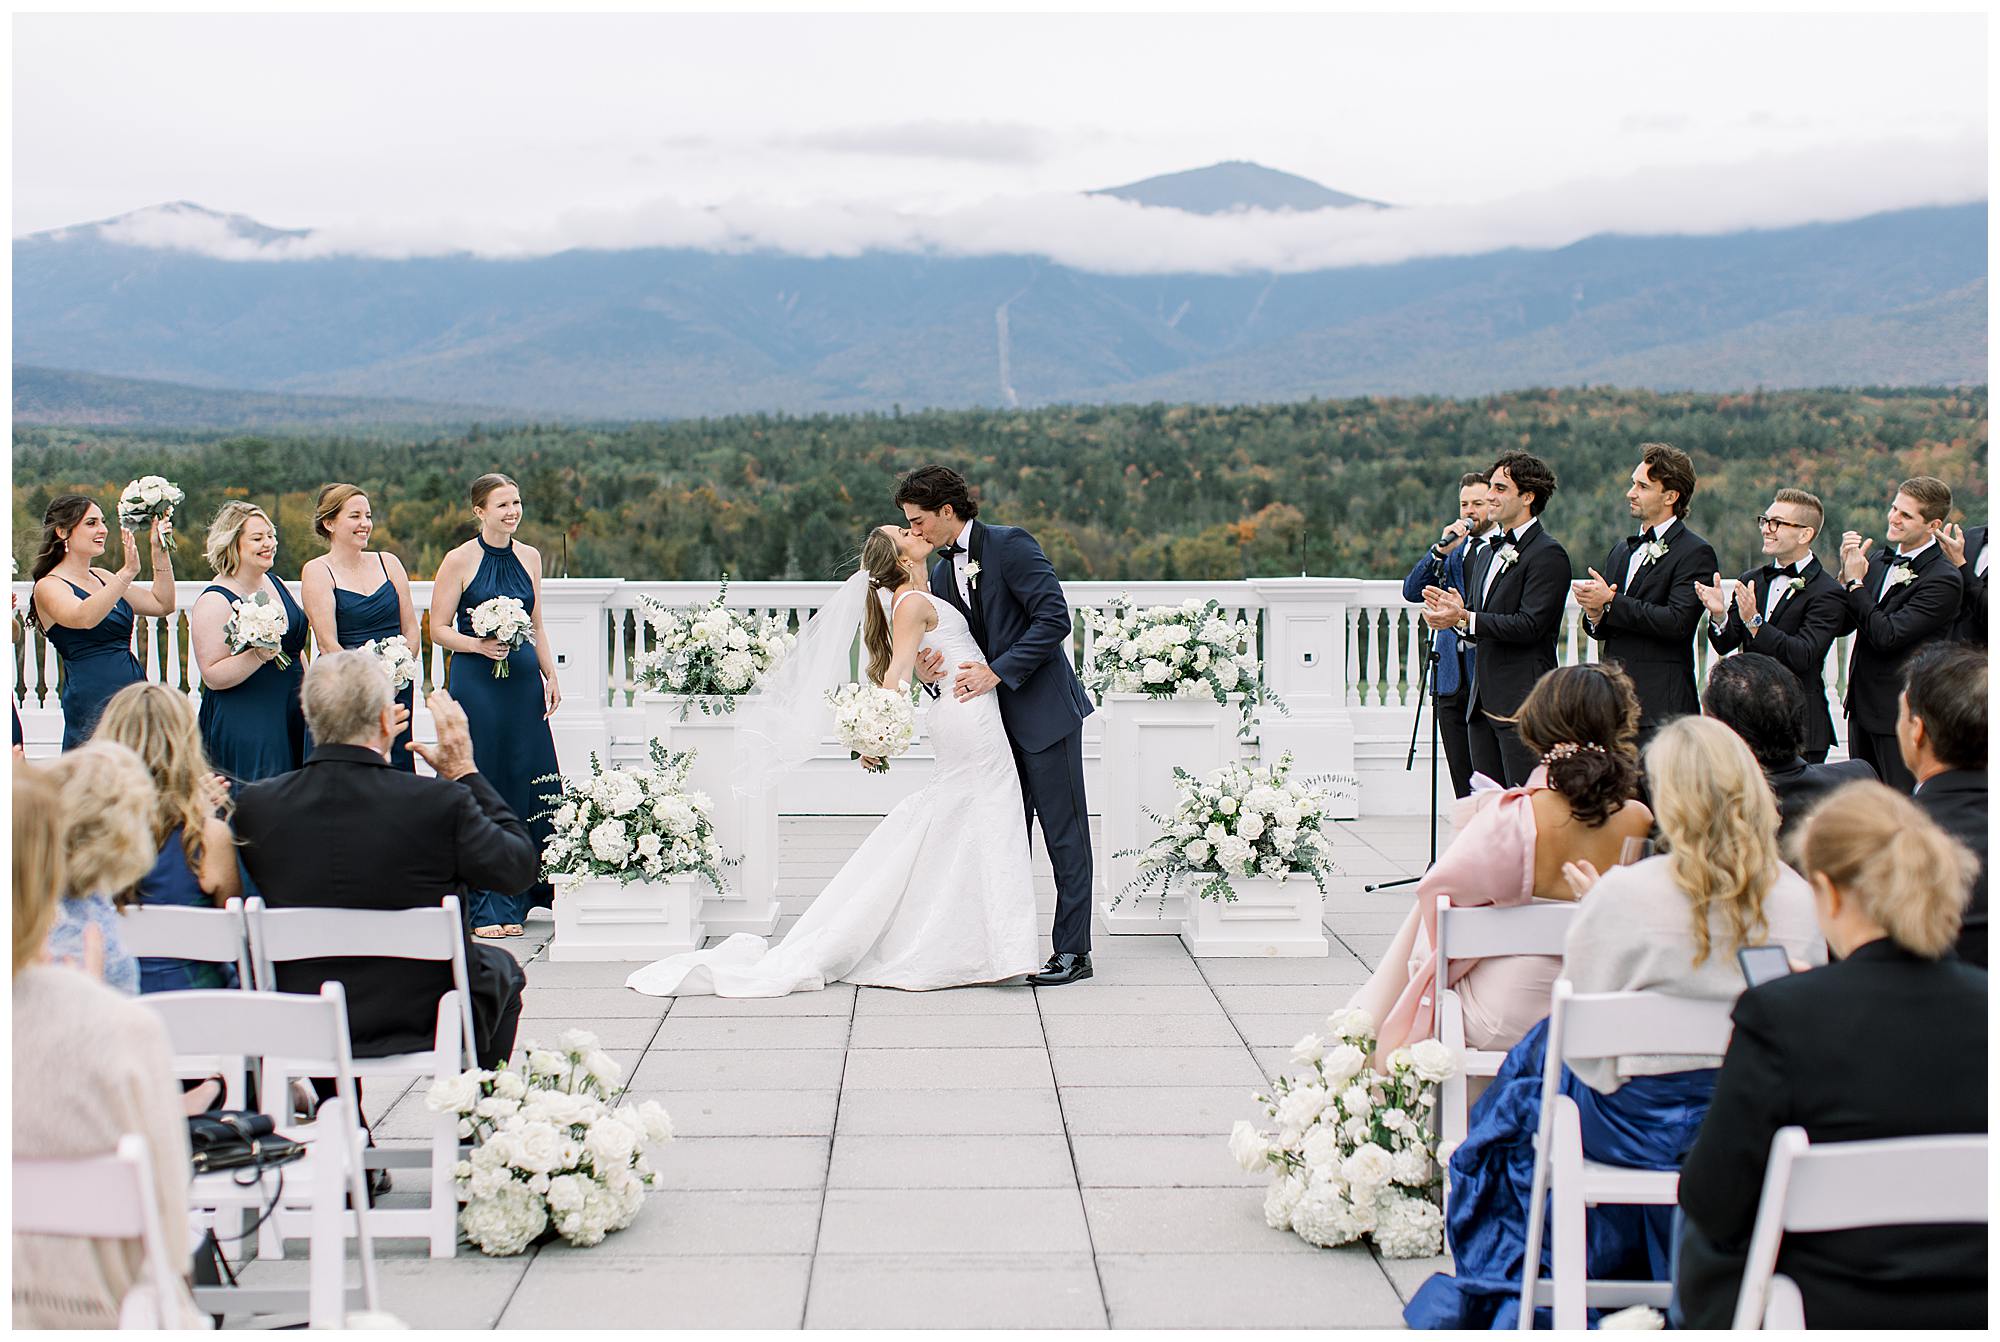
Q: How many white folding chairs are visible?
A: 7